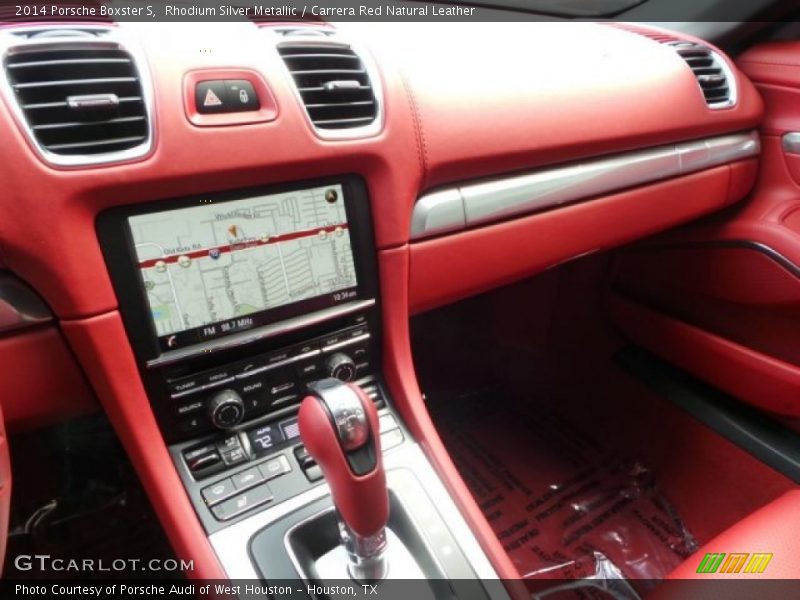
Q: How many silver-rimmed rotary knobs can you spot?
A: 2